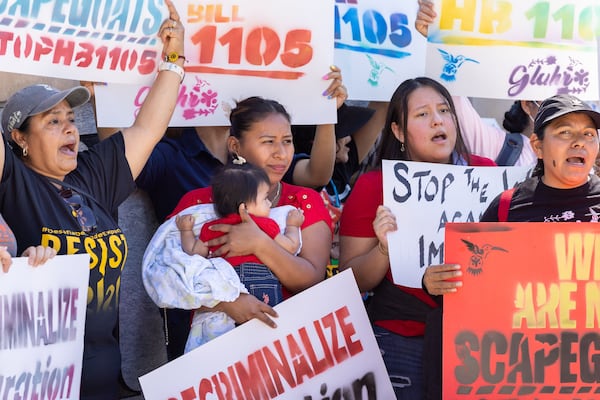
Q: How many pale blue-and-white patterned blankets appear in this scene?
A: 1